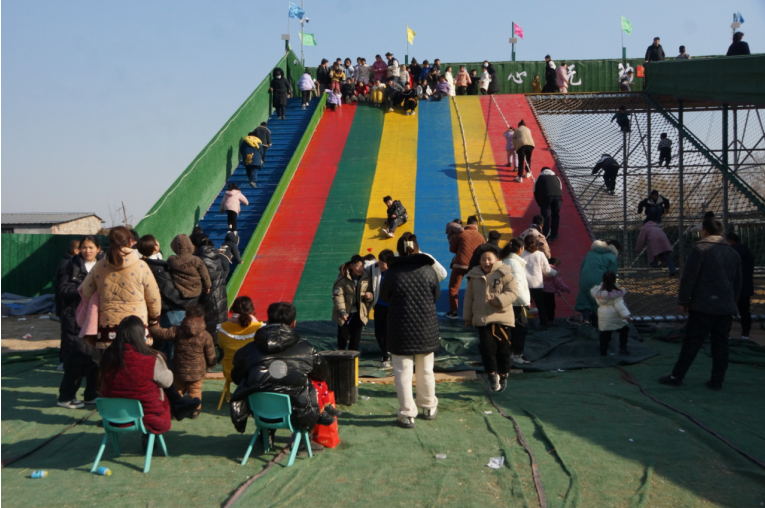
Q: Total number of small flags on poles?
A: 6